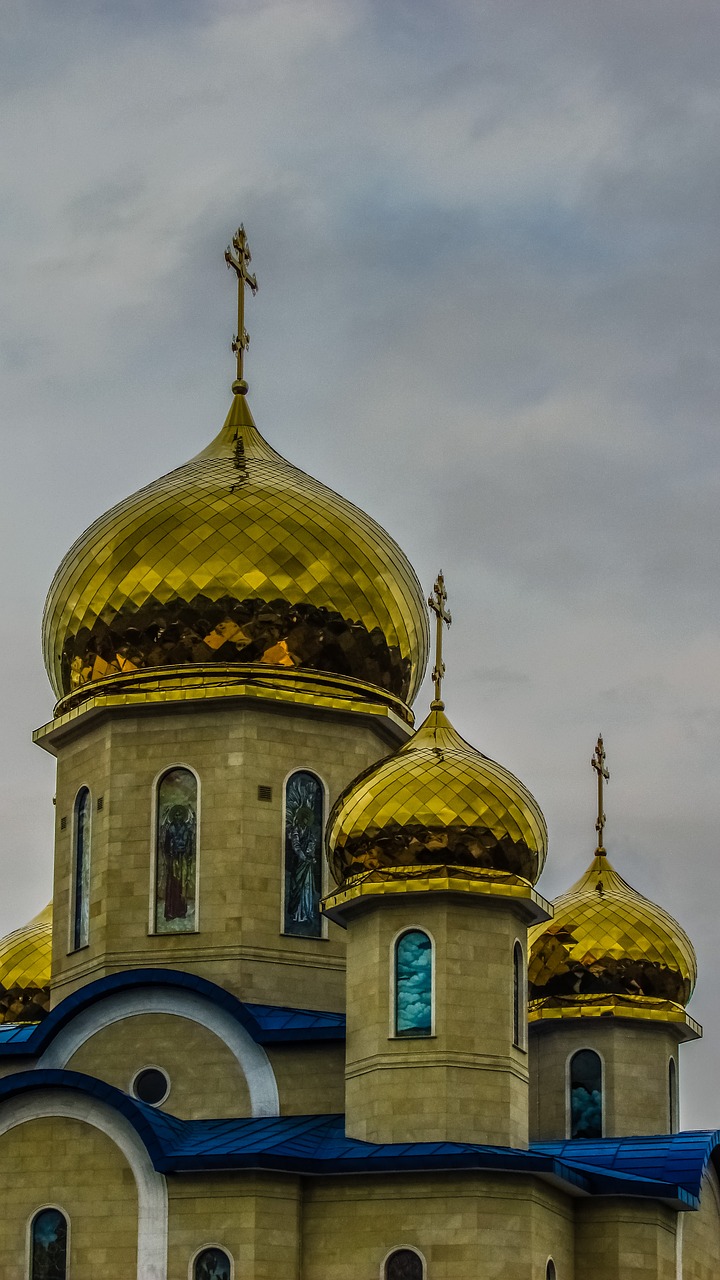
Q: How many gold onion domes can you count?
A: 4